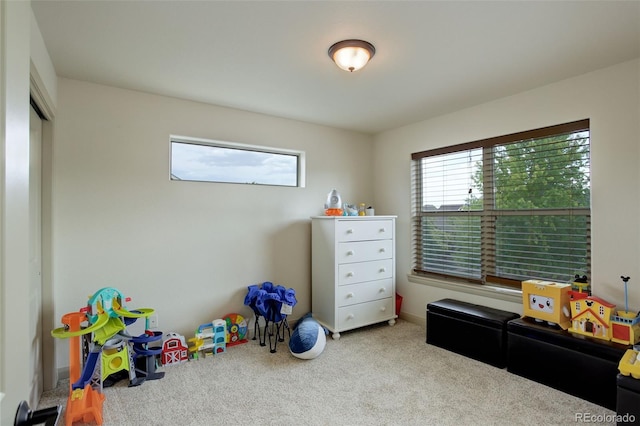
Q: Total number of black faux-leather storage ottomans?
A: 3